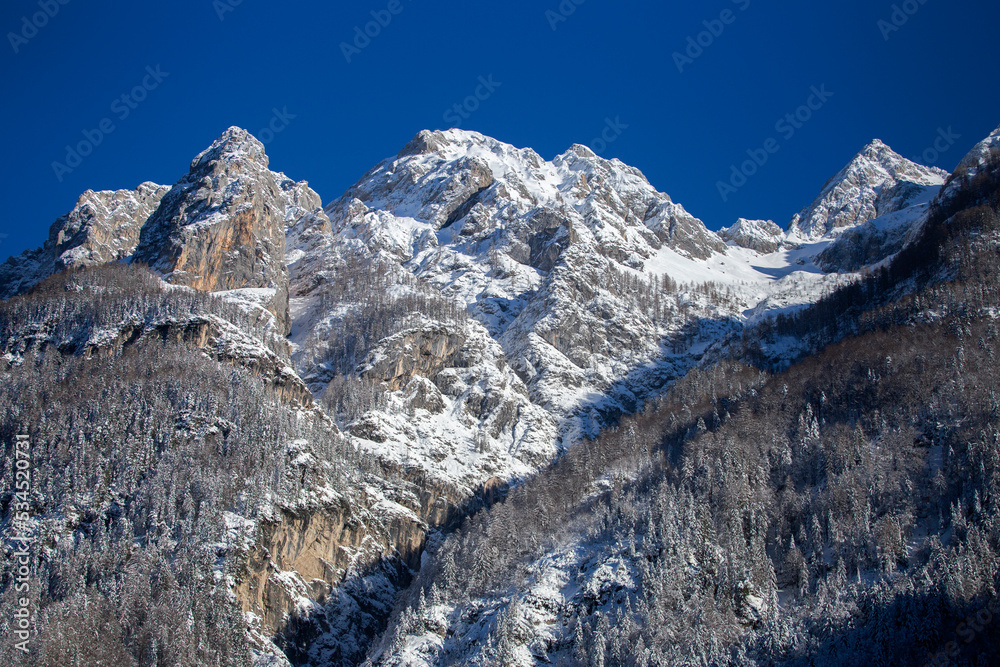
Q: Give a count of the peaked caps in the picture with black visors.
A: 0